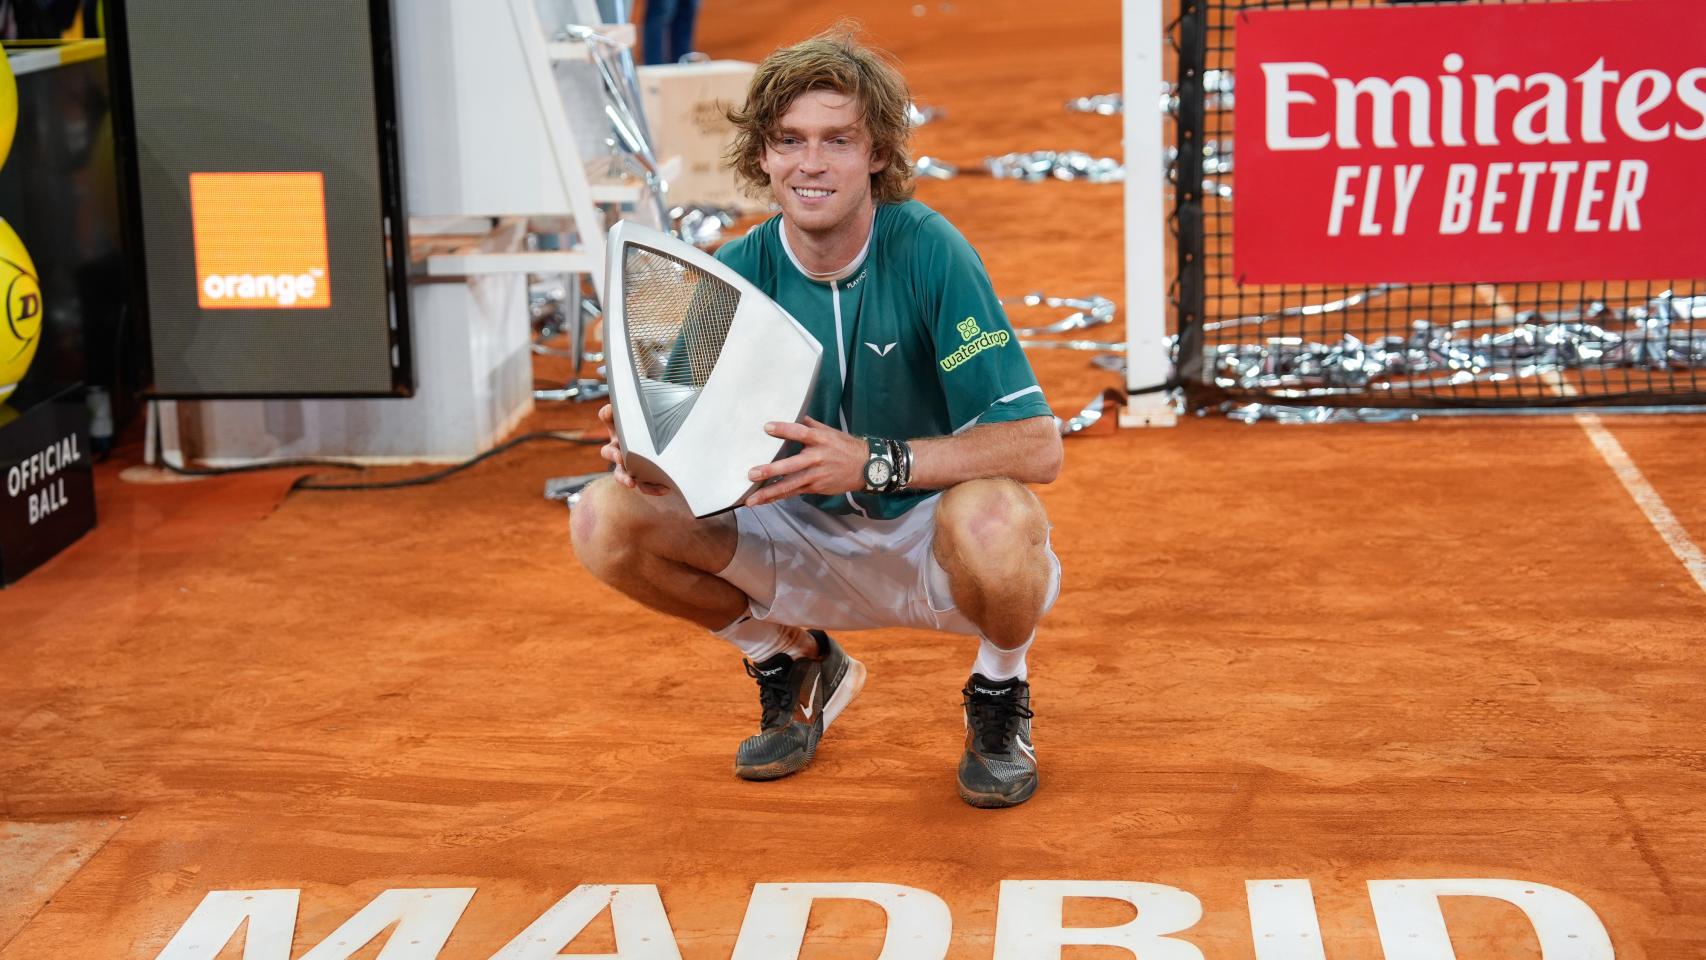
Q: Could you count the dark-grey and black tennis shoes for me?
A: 2